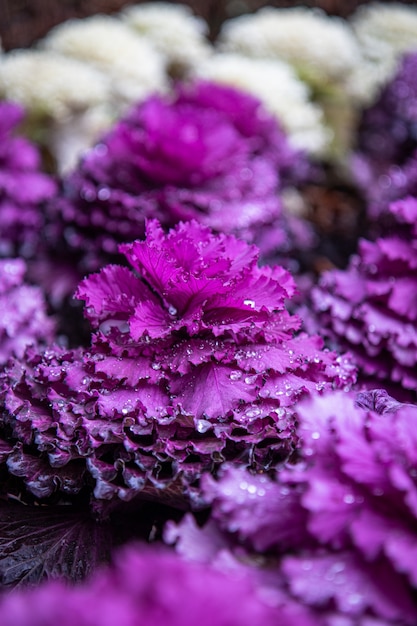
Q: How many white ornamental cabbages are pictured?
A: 6